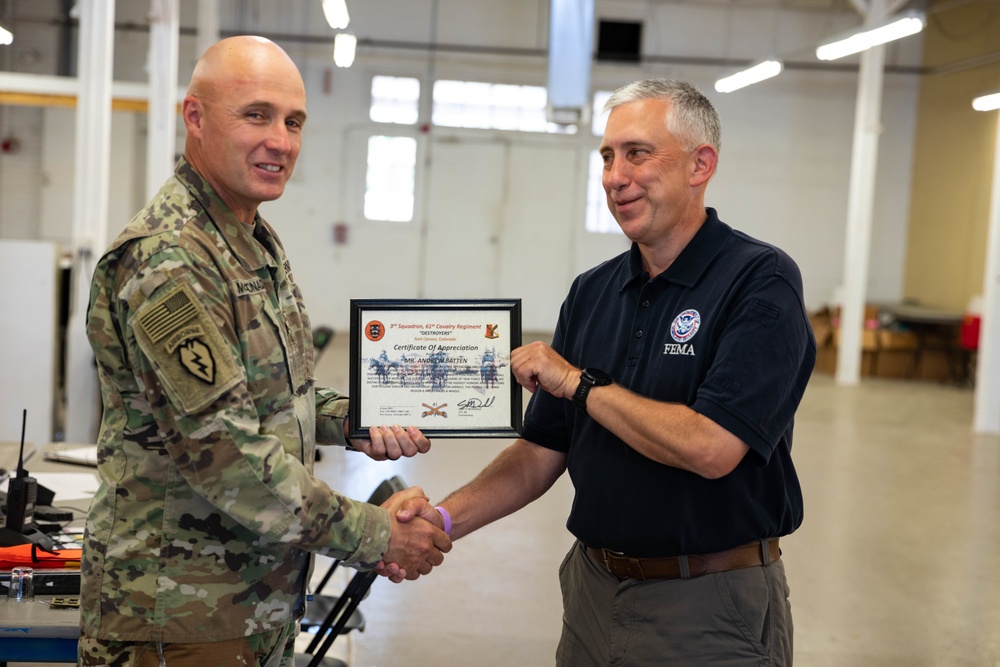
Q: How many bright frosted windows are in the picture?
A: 5